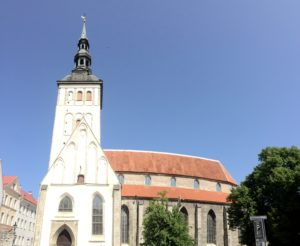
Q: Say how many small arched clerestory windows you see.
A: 5